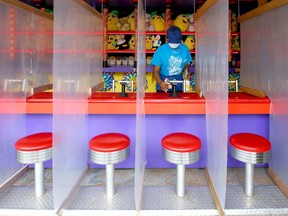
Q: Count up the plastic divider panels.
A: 5